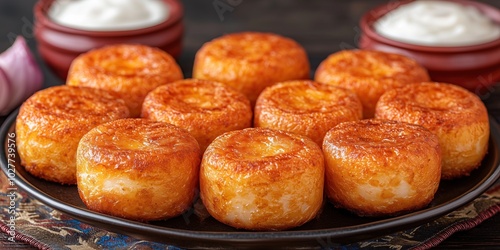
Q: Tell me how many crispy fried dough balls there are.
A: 10